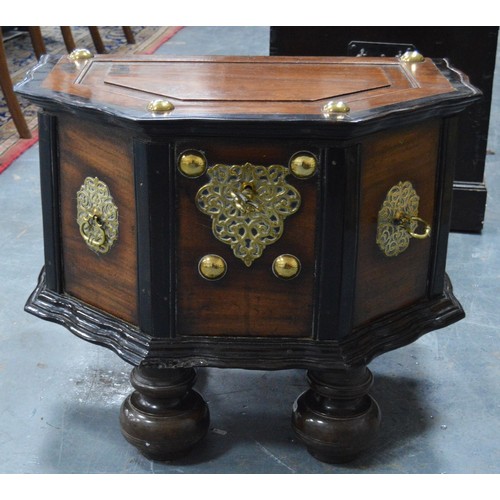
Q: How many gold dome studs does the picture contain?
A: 8